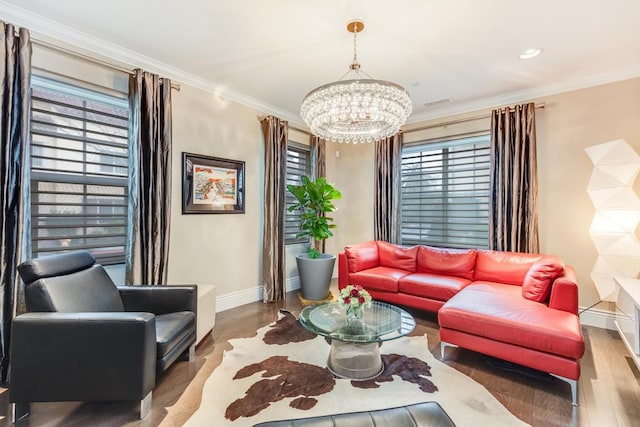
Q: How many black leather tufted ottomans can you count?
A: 1